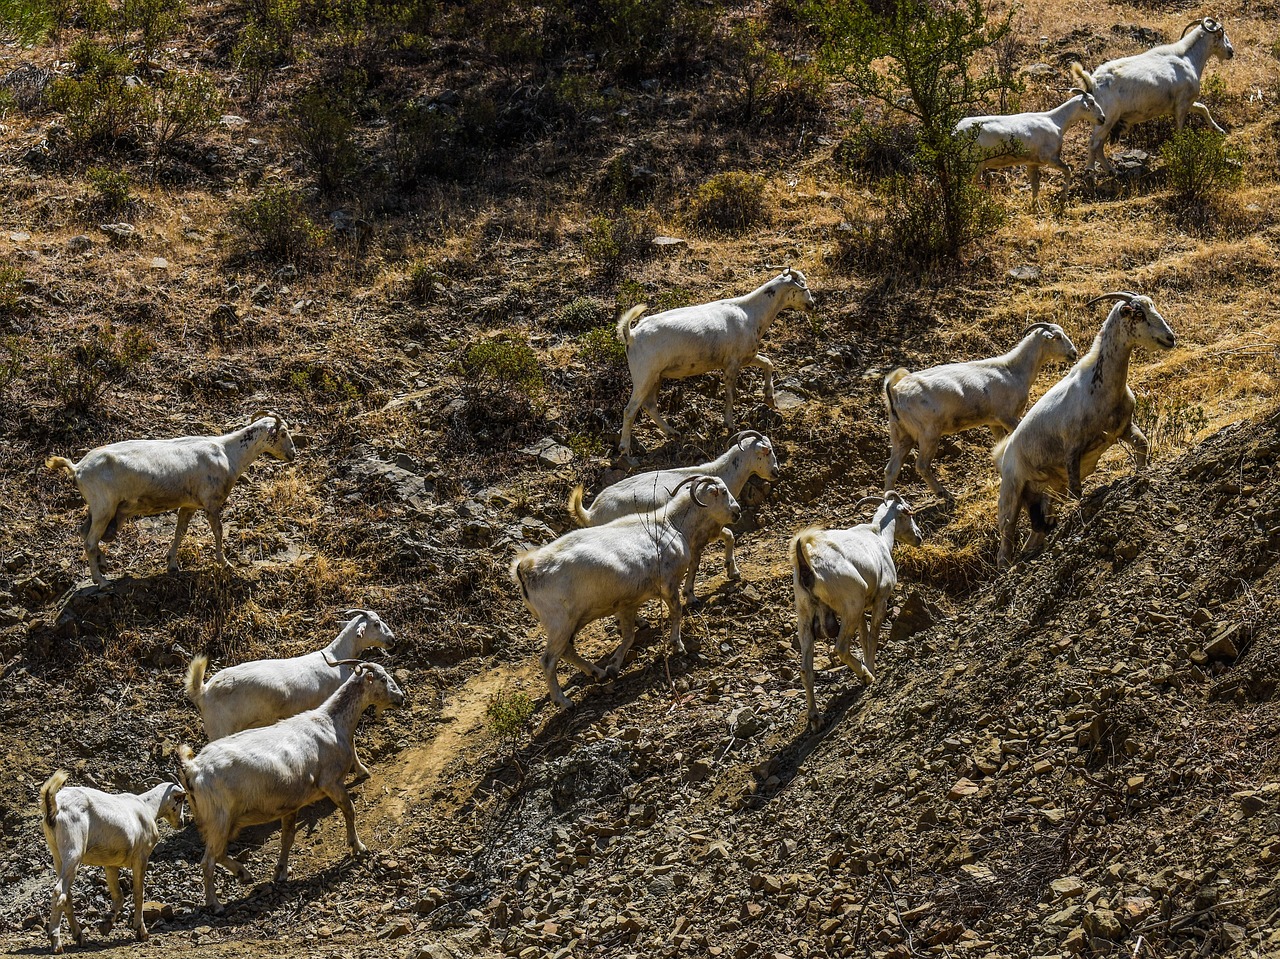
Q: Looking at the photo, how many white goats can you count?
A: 12